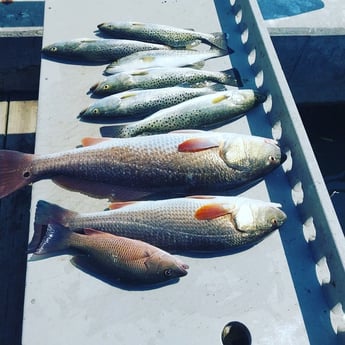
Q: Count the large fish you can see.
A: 2